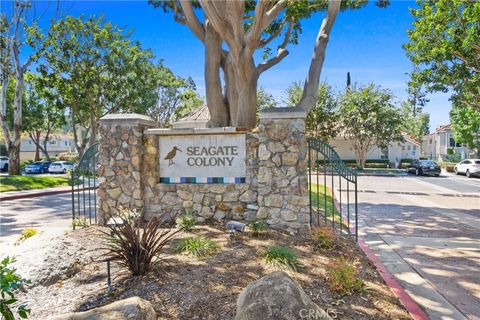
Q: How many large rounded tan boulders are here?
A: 2